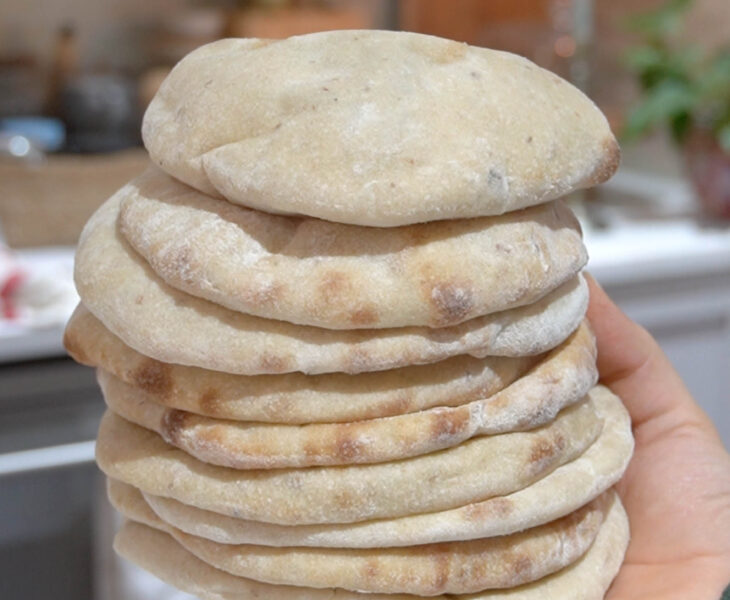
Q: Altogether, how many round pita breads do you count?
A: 9